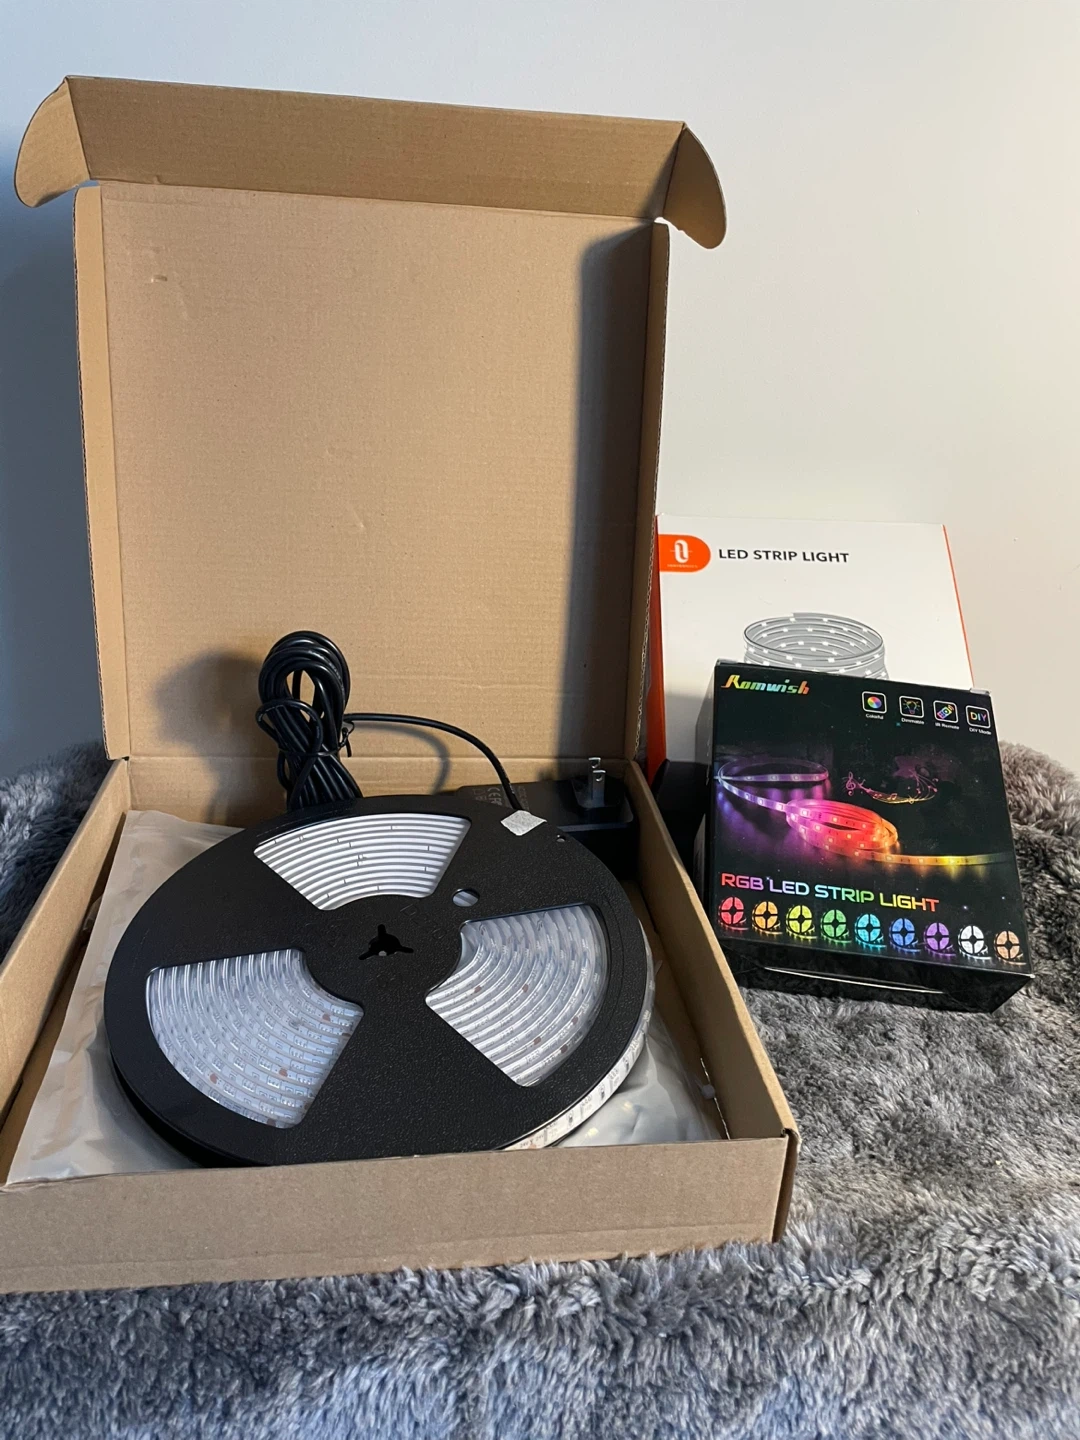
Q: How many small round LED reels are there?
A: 9